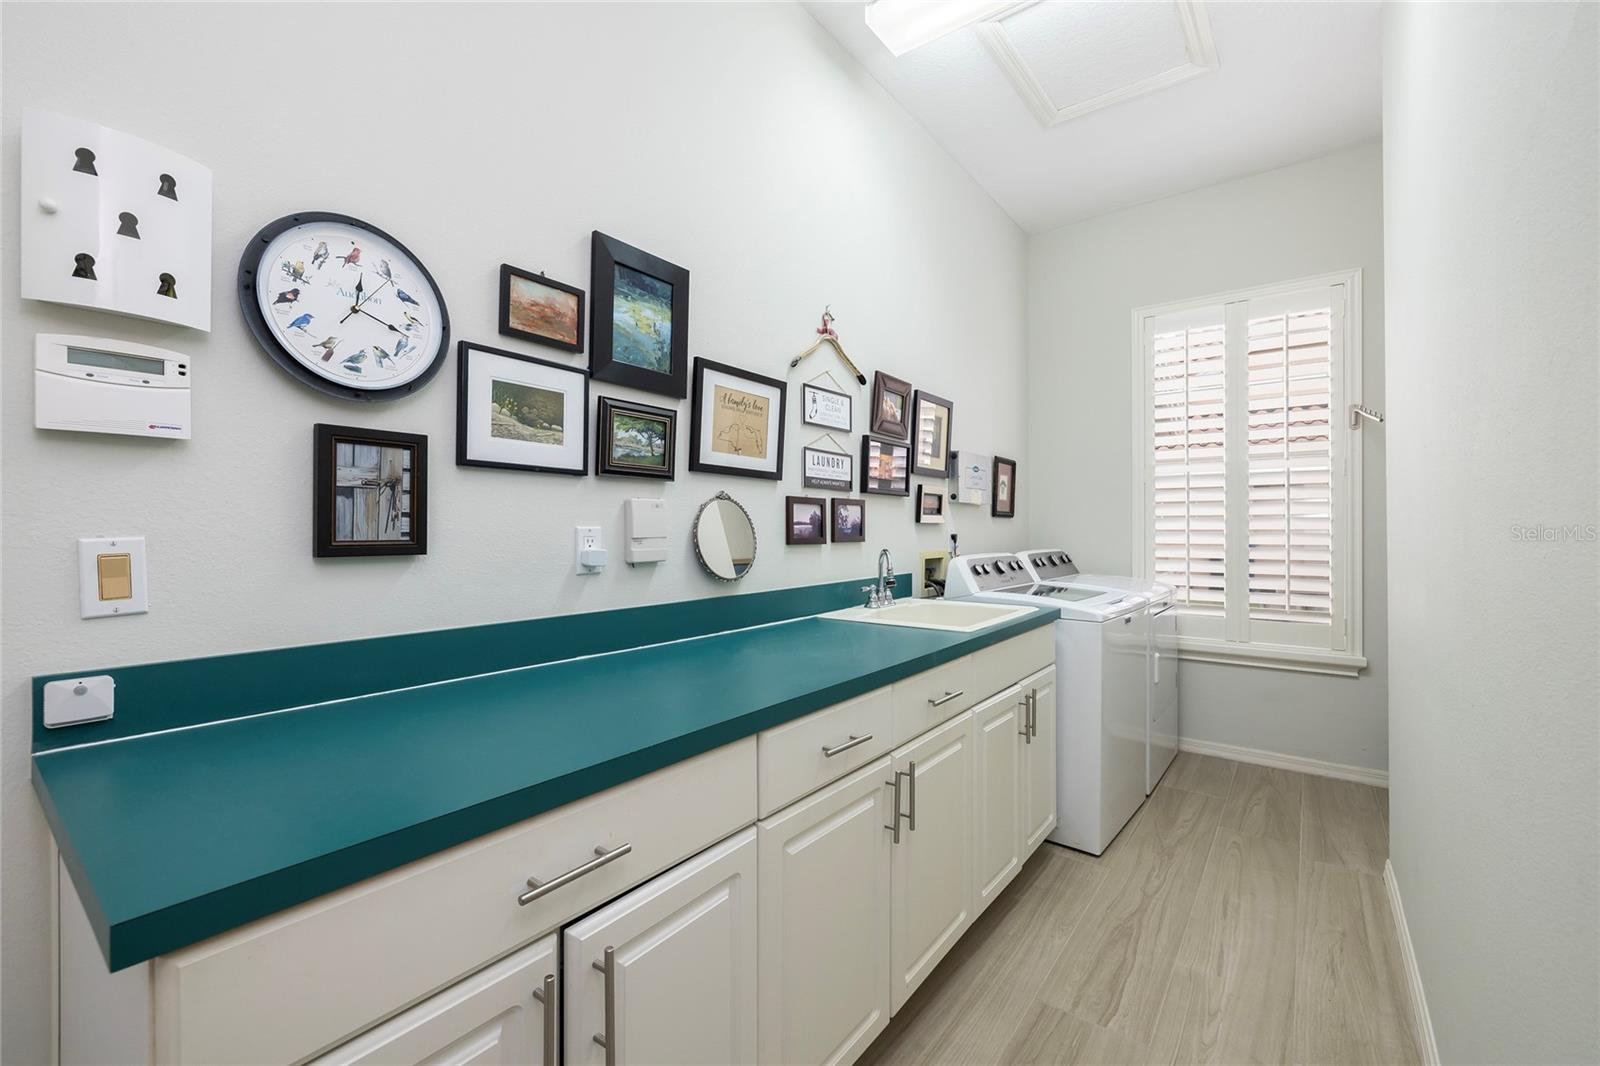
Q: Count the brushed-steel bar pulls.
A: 9